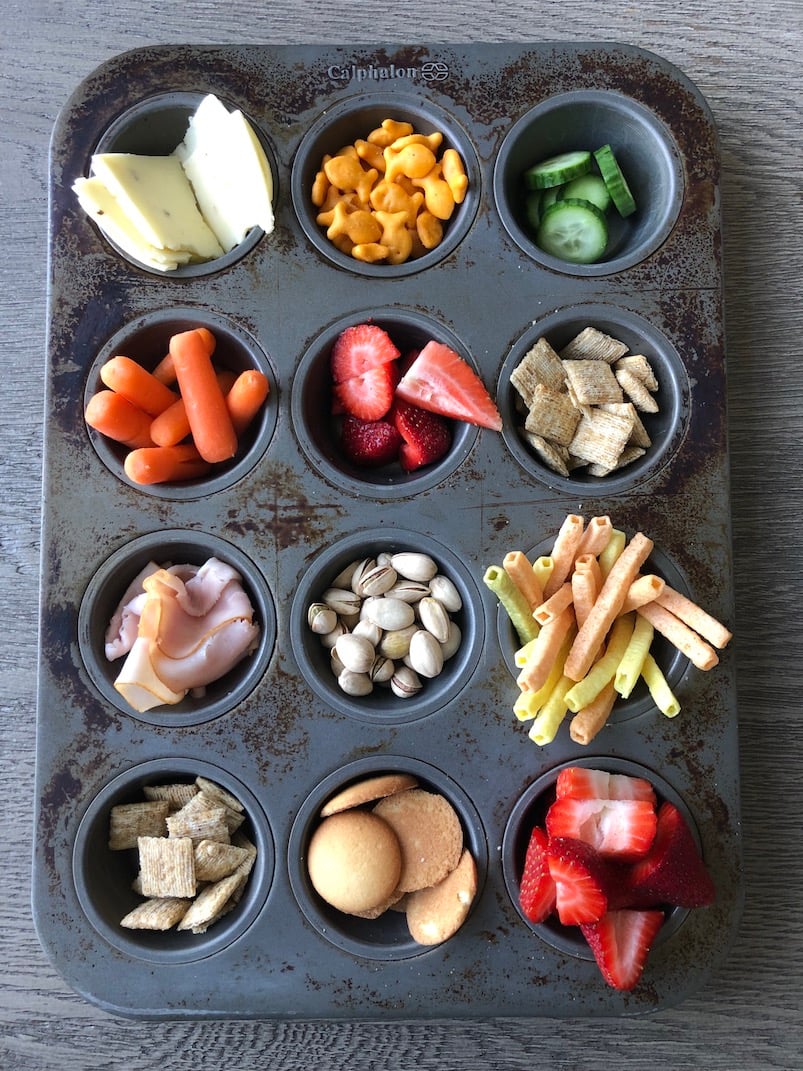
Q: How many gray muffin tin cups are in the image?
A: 12